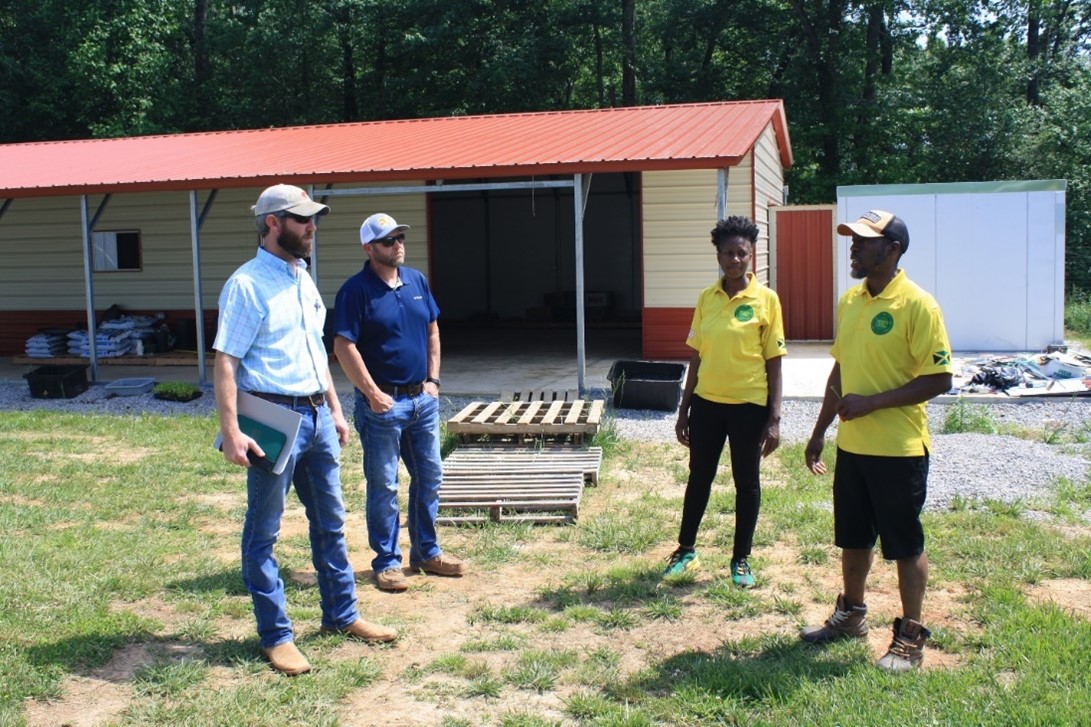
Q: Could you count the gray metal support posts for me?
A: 5